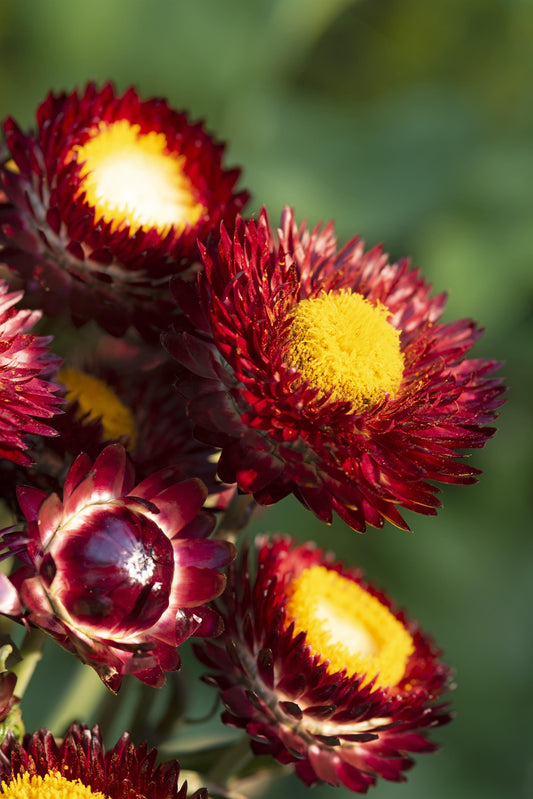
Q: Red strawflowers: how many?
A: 7